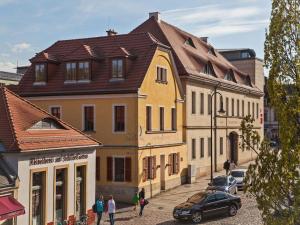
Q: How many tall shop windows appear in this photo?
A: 3